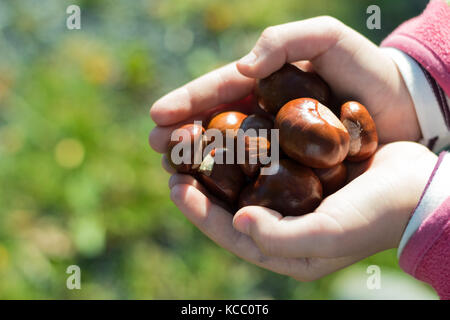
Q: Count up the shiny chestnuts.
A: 9